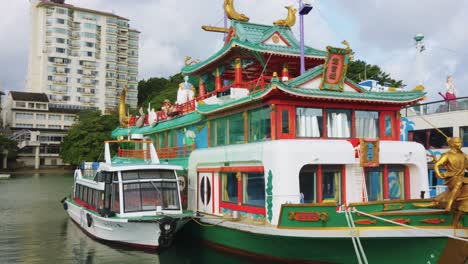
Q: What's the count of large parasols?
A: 0